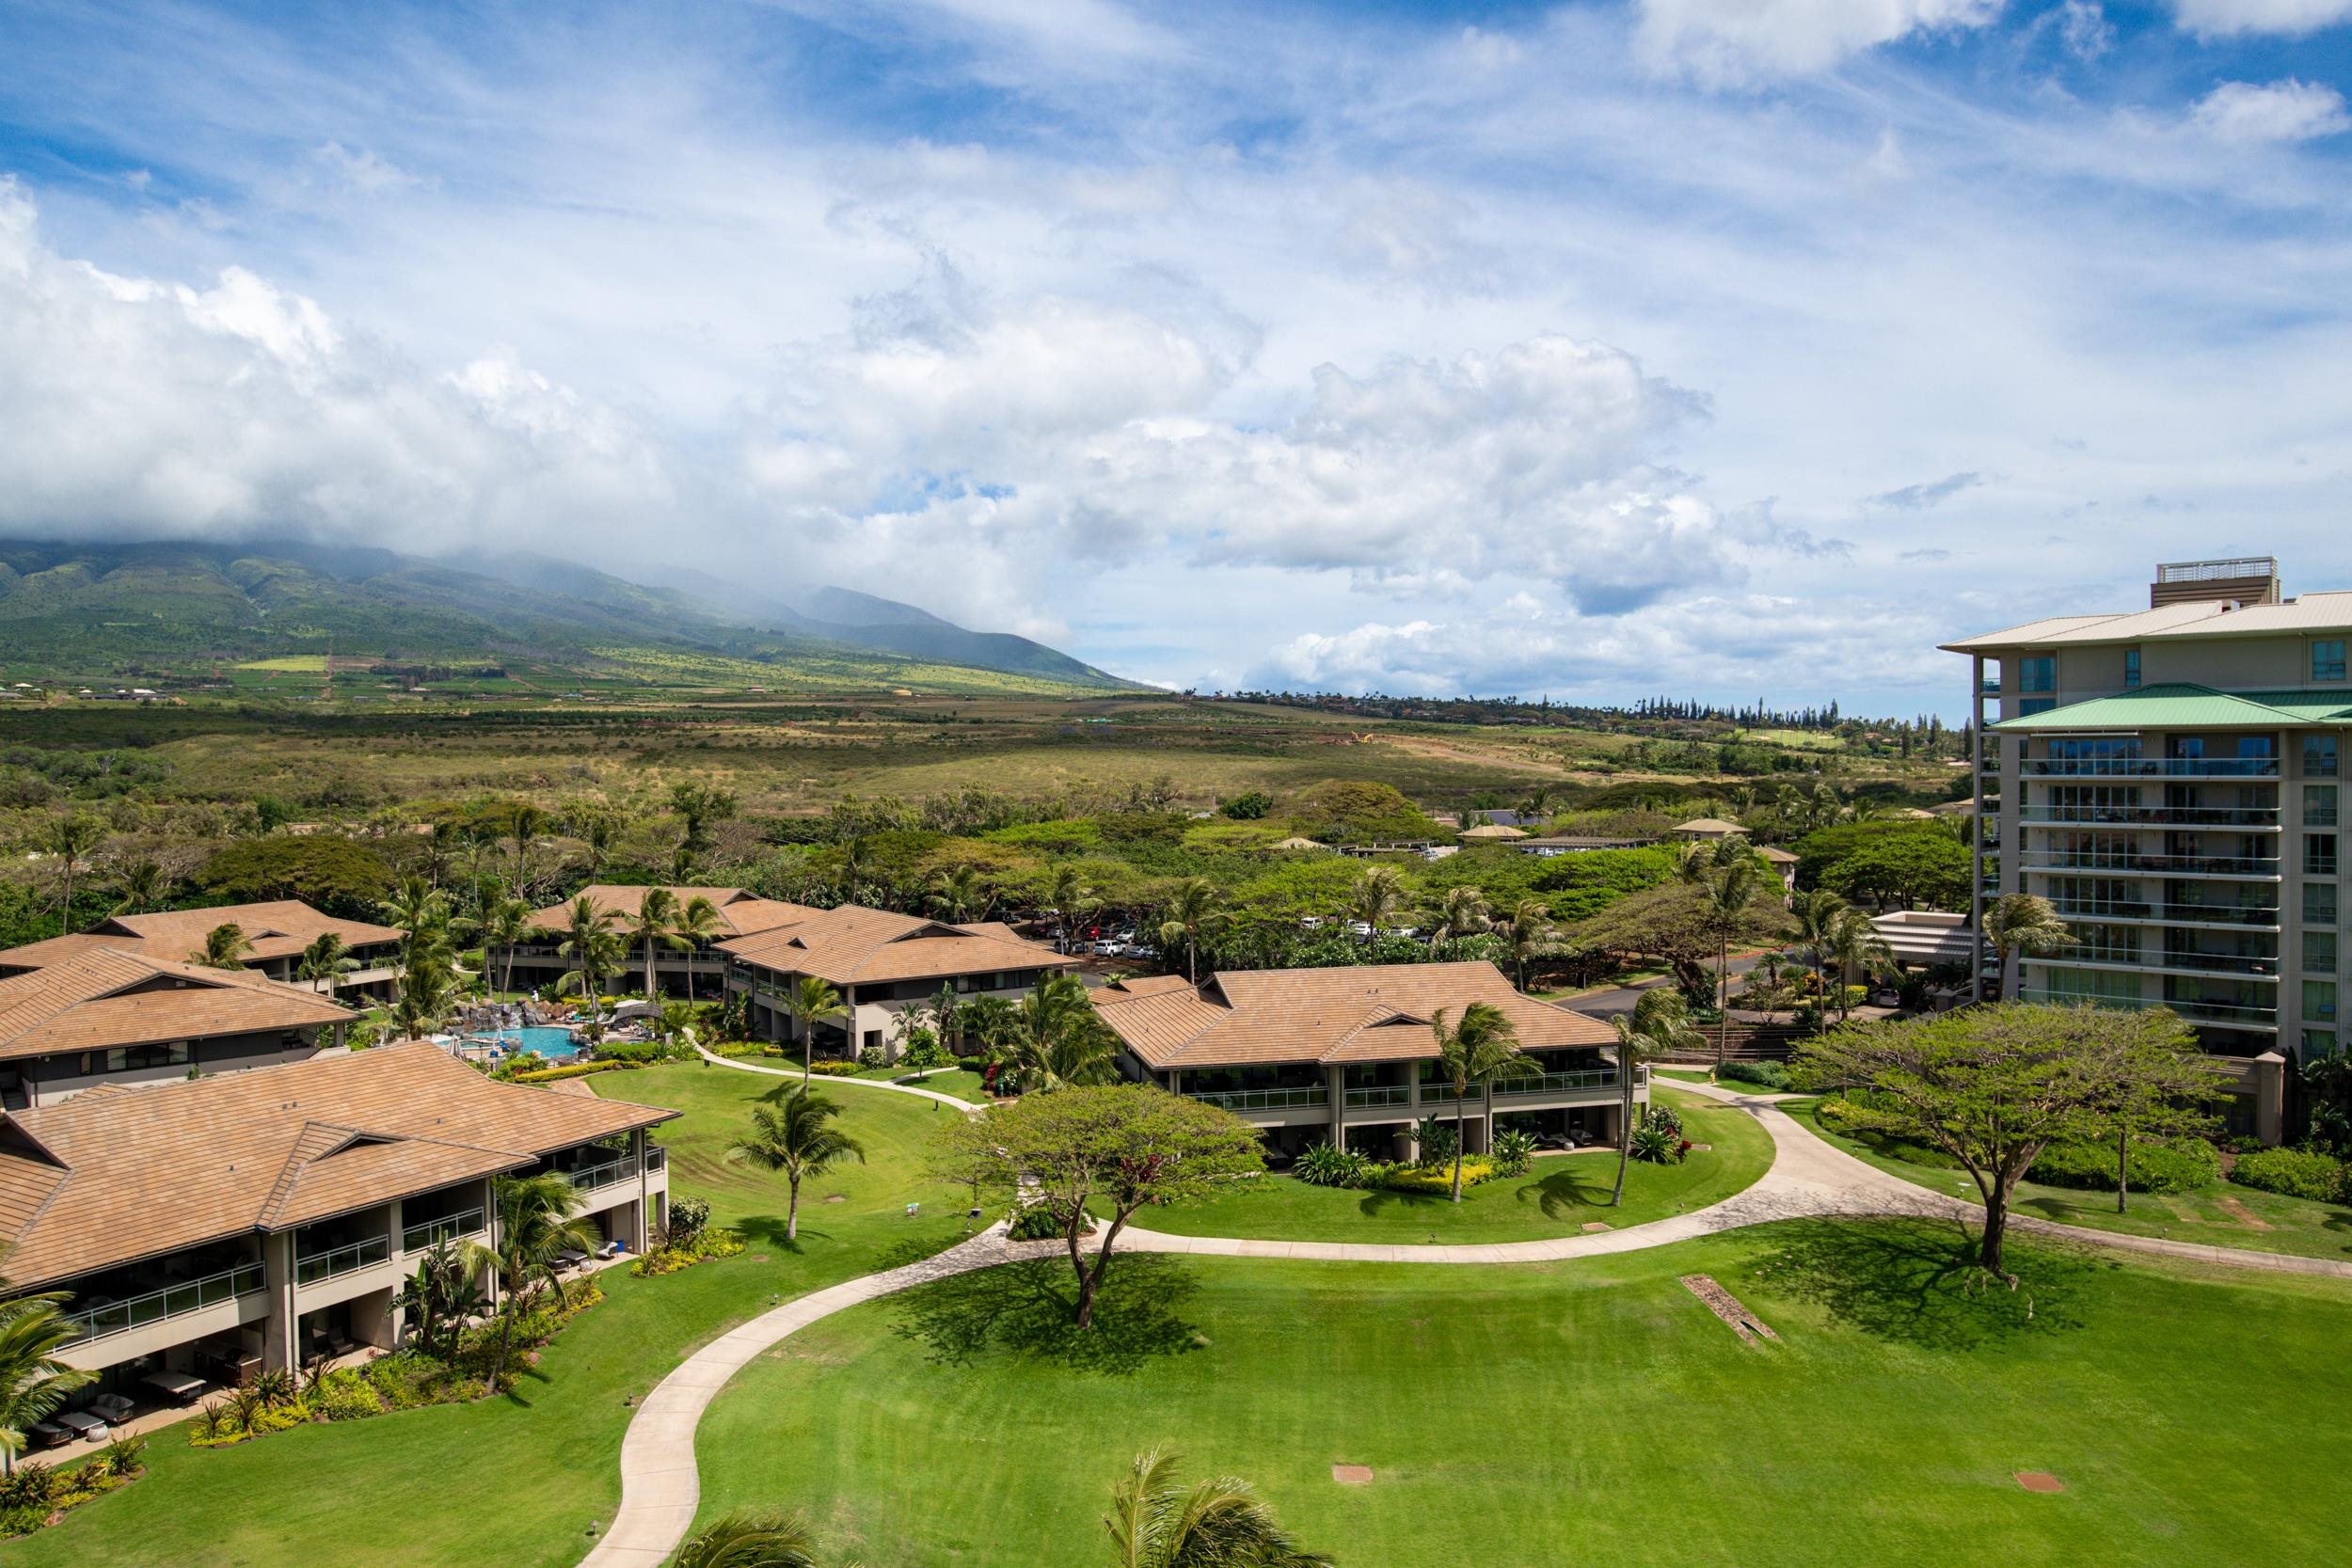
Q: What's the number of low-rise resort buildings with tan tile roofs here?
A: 6